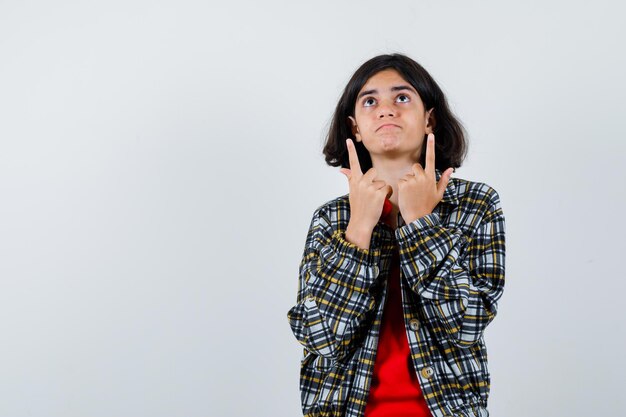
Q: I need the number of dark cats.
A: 0